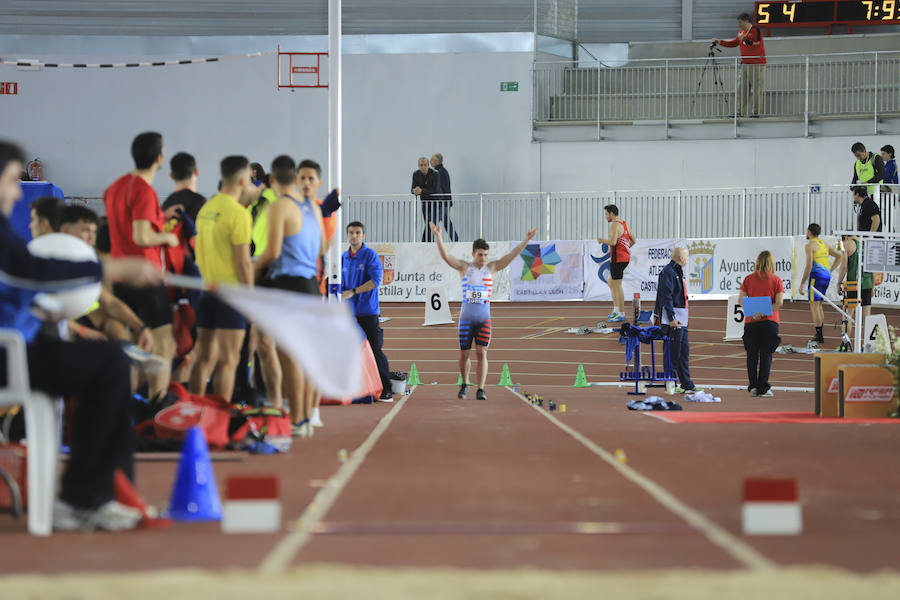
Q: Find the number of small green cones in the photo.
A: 4